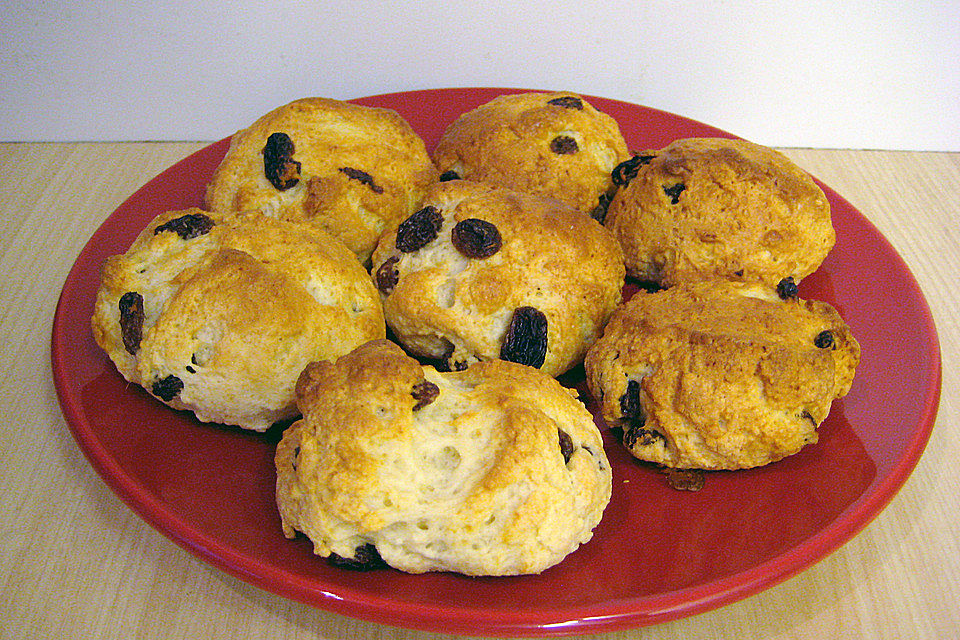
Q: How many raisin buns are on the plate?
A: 7